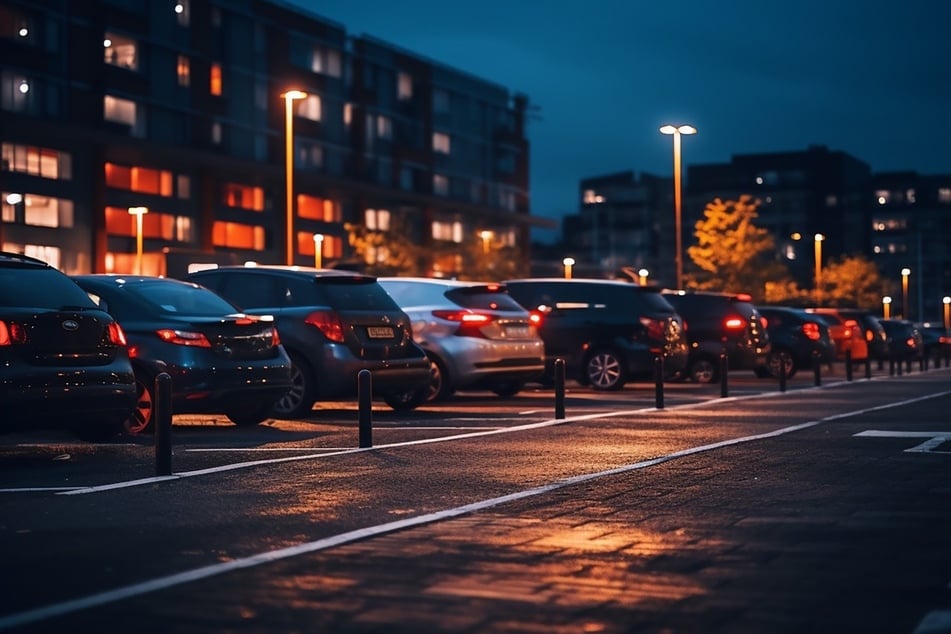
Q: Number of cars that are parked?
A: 11